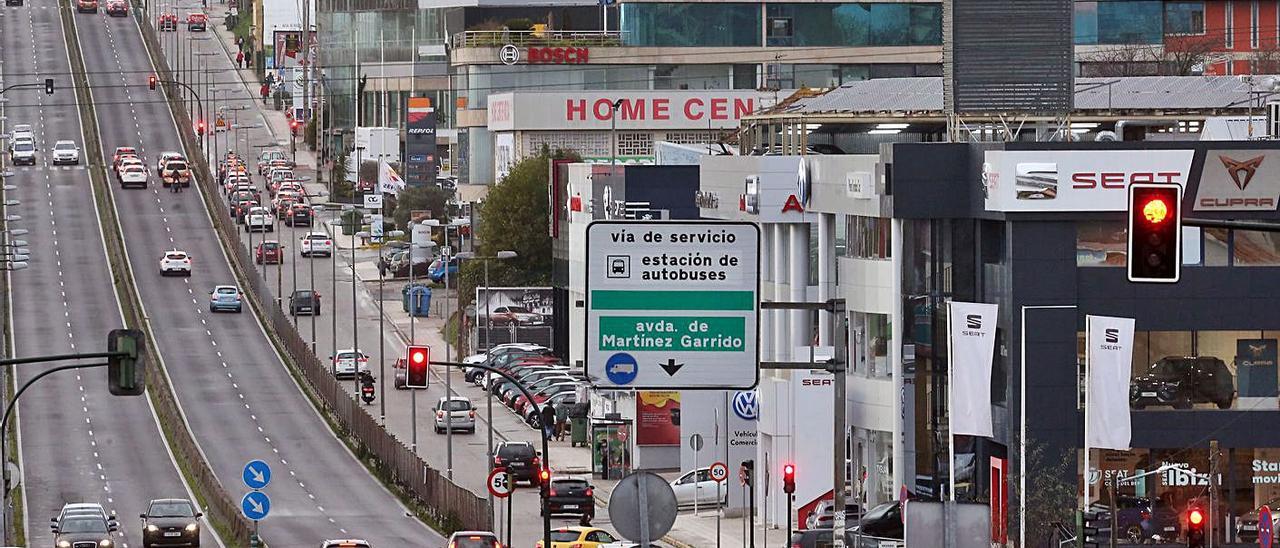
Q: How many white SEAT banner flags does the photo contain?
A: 2